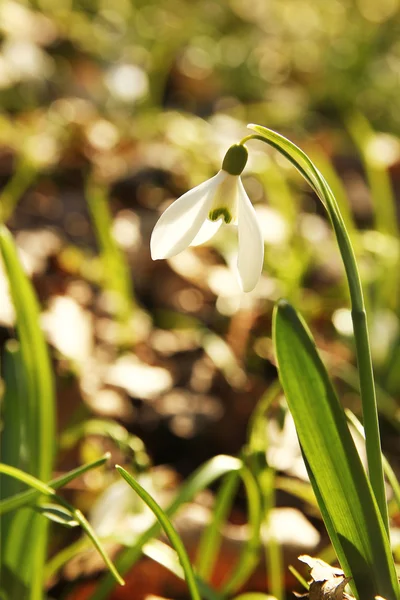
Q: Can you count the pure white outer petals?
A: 3